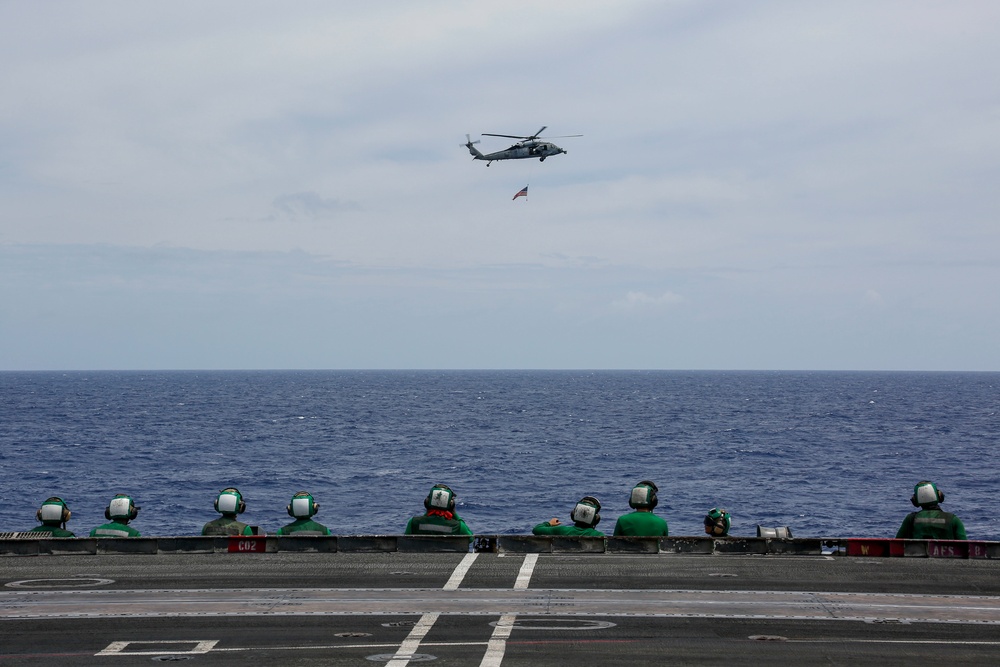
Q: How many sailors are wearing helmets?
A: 9